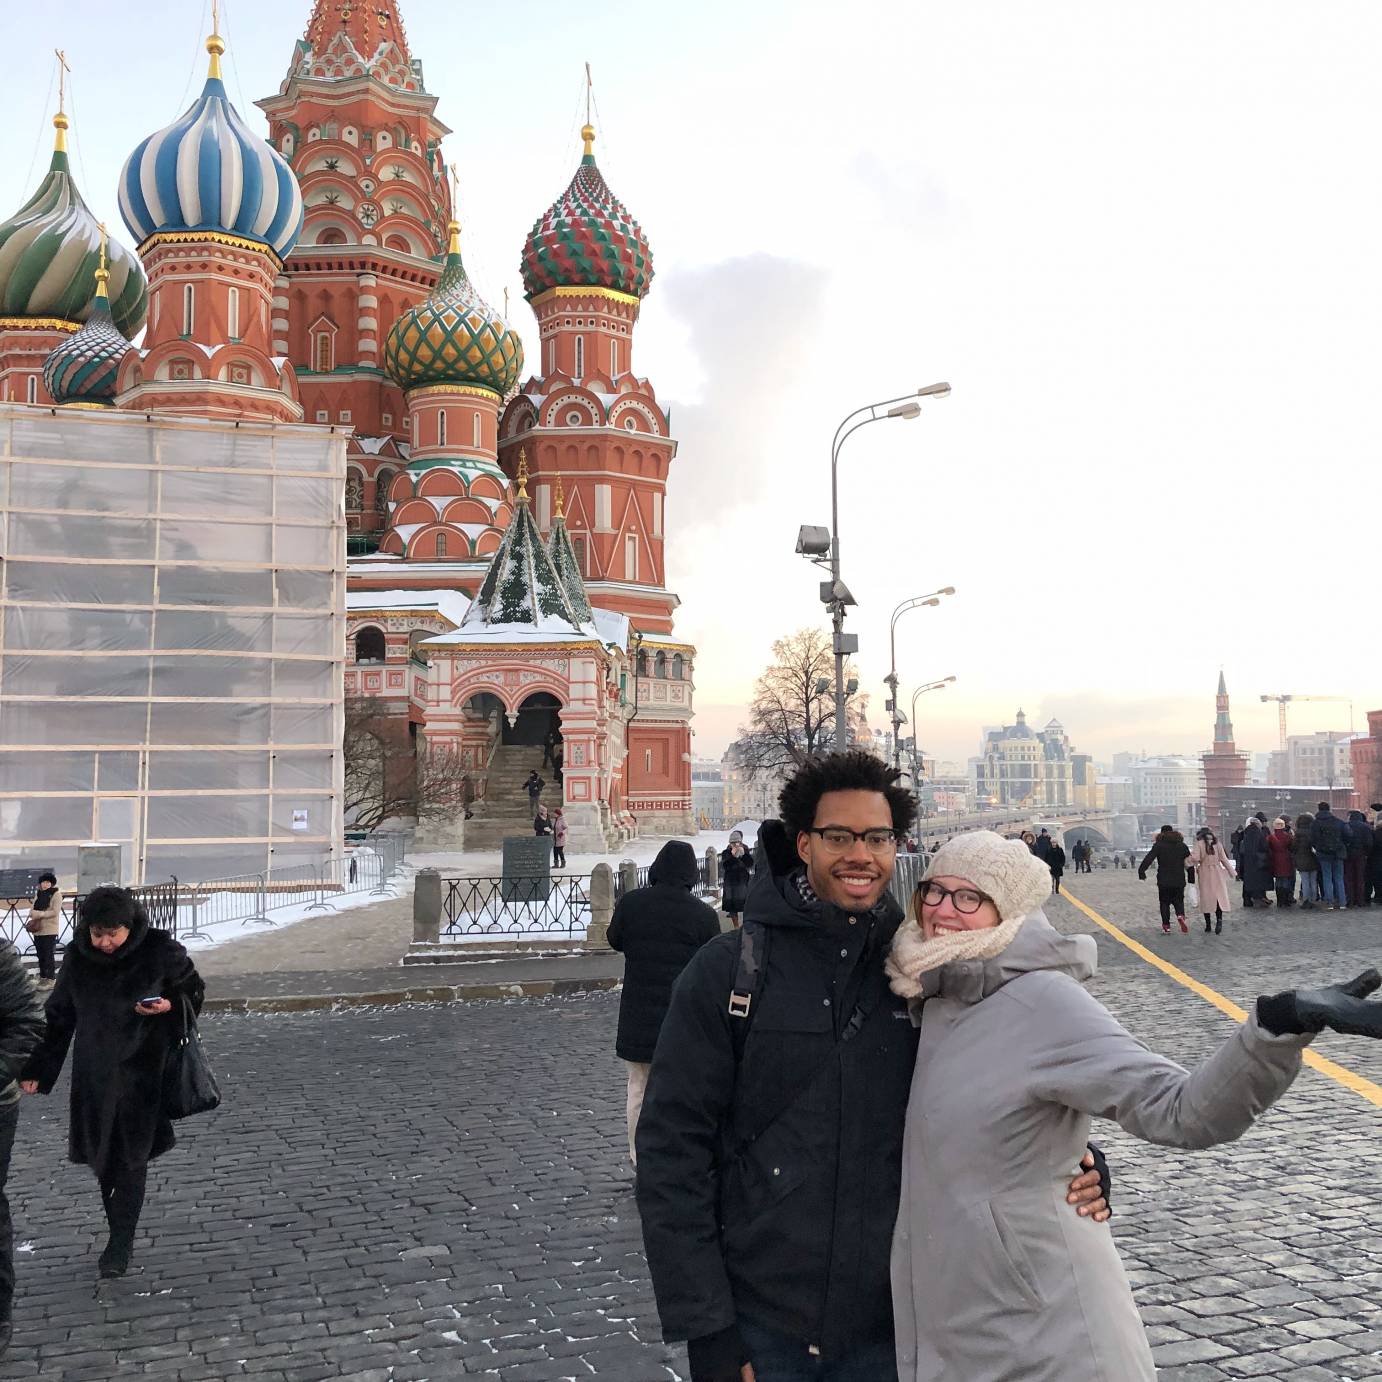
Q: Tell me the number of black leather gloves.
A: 1